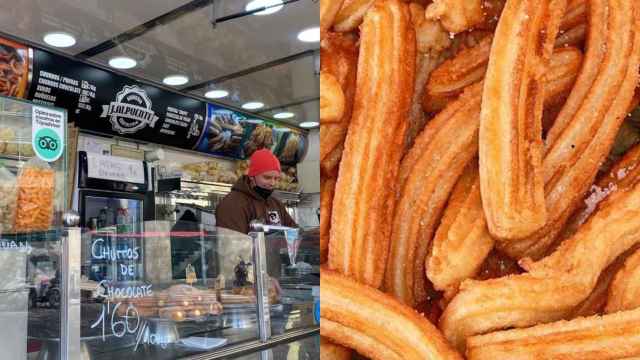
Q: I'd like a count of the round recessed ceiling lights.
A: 9